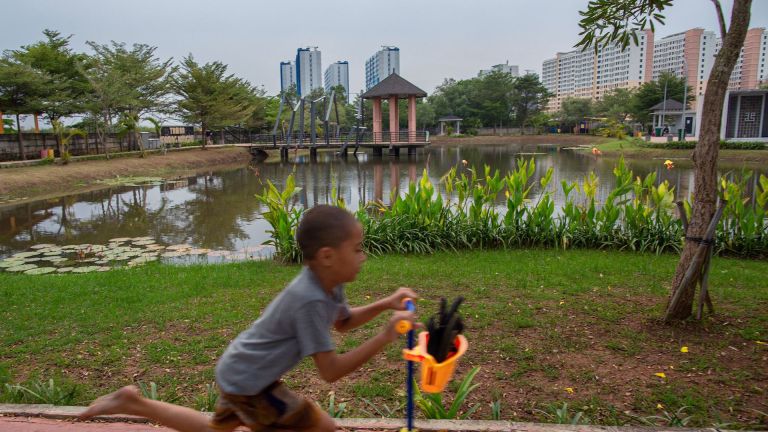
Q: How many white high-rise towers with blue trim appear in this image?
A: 4